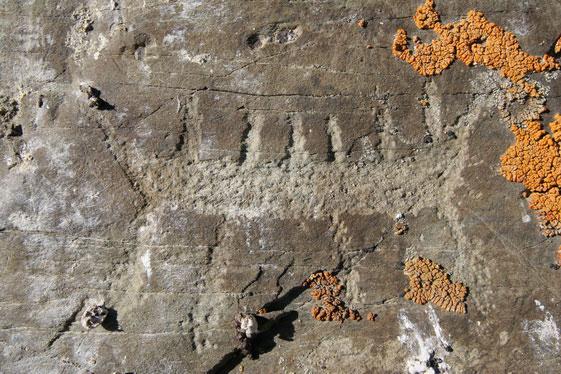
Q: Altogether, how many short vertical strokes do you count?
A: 6